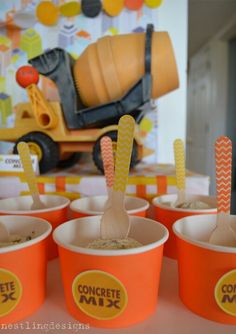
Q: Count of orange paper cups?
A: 6